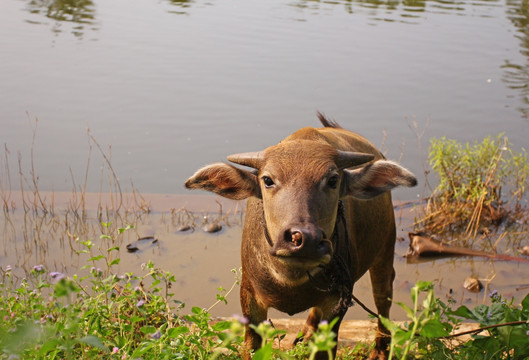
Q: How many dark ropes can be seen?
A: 1